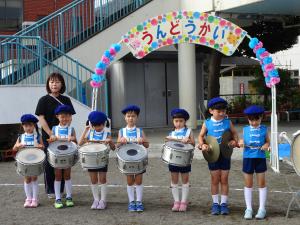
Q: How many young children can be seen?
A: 7